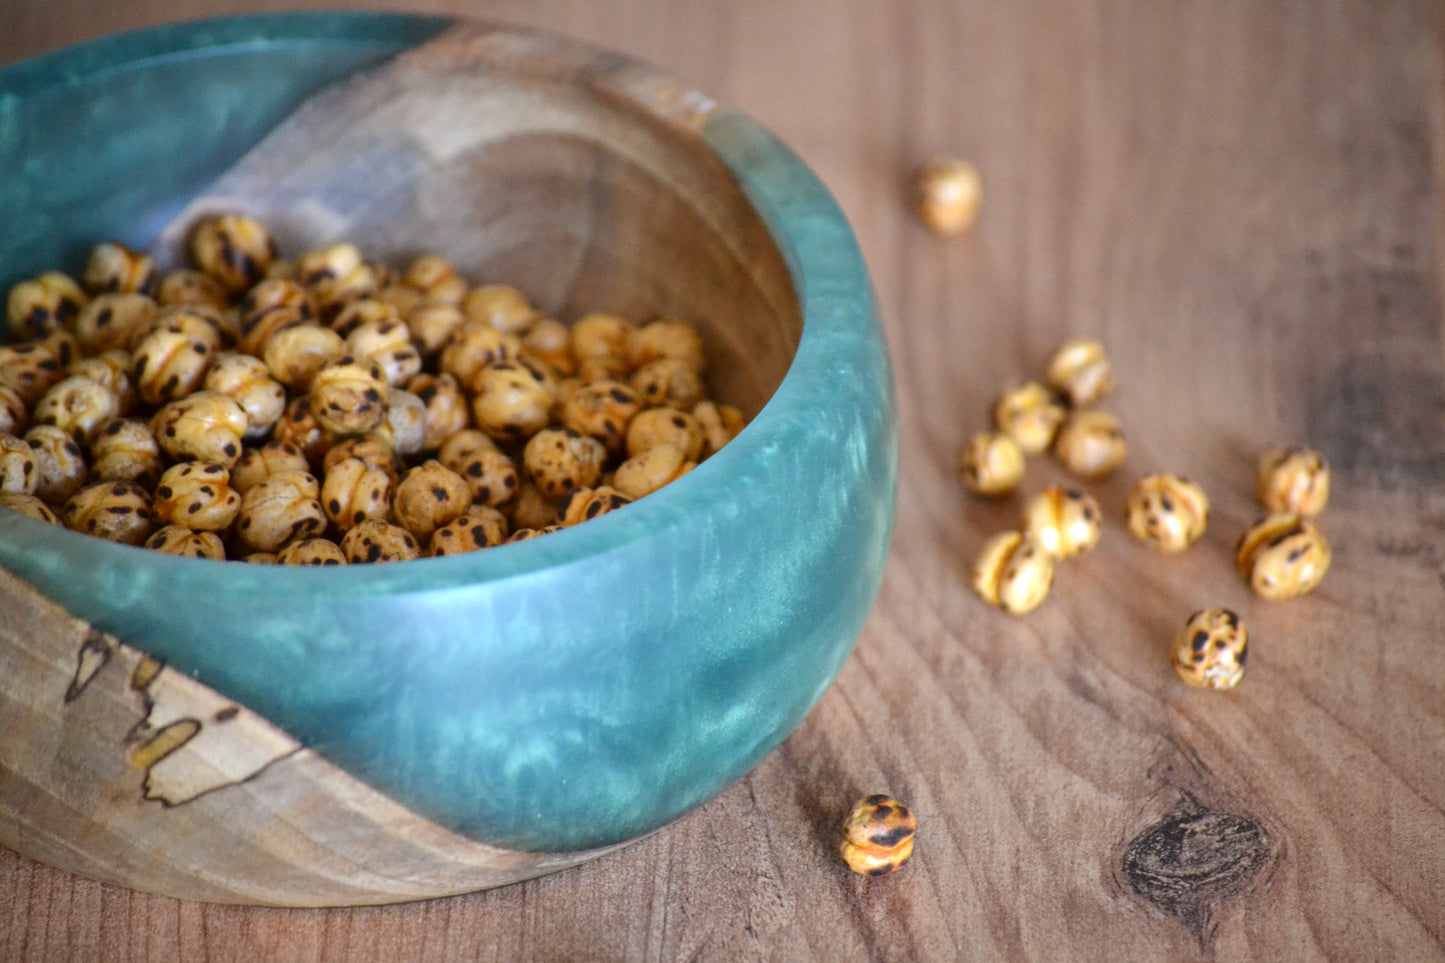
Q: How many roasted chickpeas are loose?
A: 12